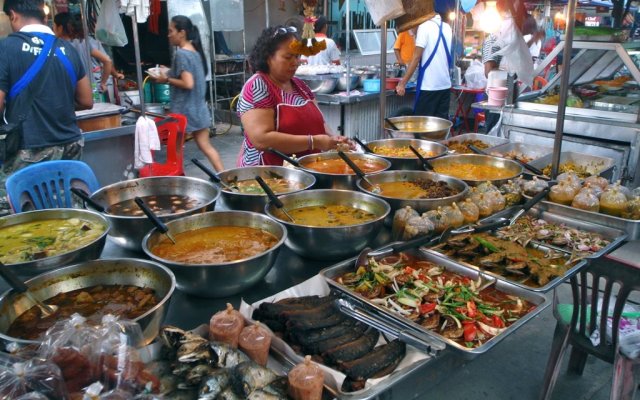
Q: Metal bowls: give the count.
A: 11